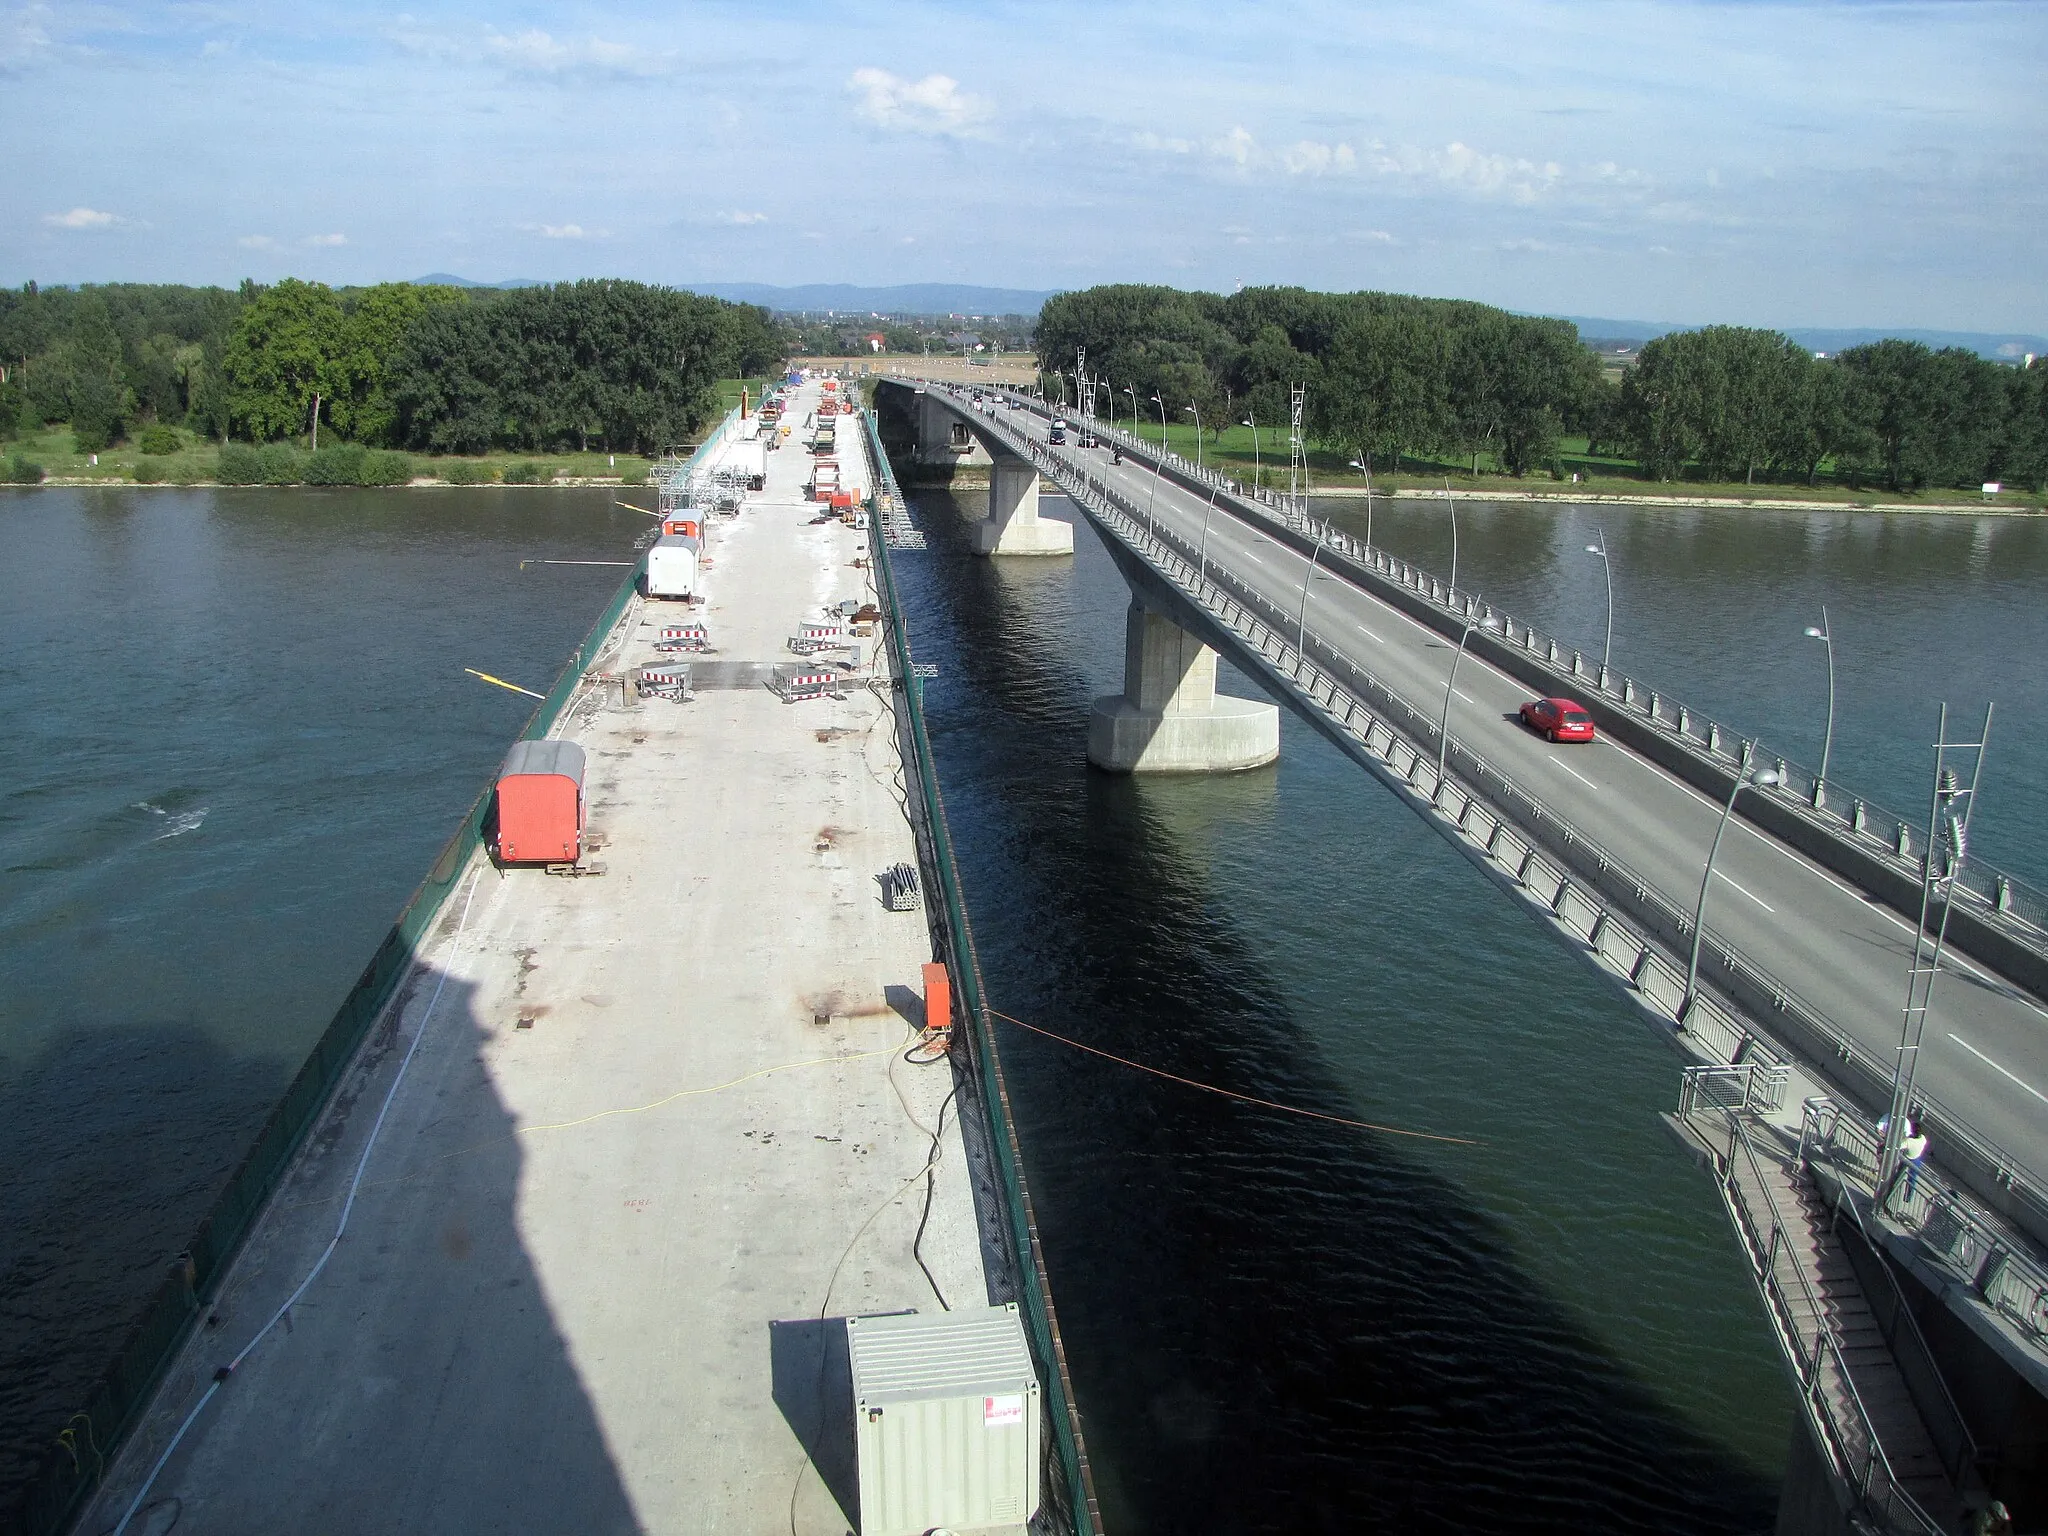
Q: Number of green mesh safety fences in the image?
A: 2